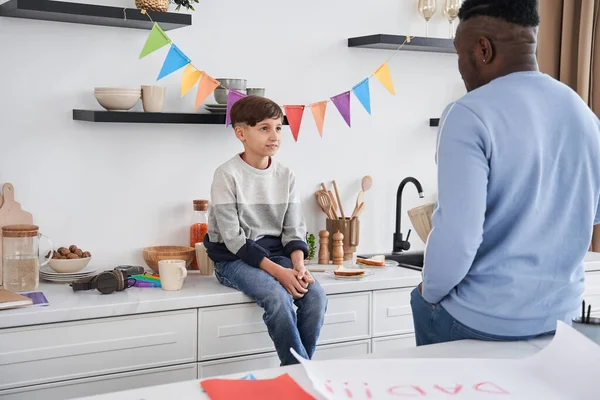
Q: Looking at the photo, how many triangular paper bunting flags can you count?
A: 10